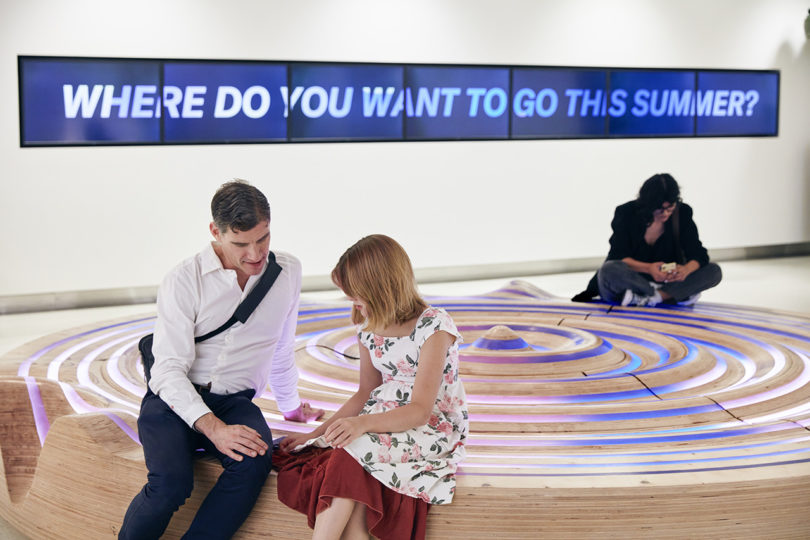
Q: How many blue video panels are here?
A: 7